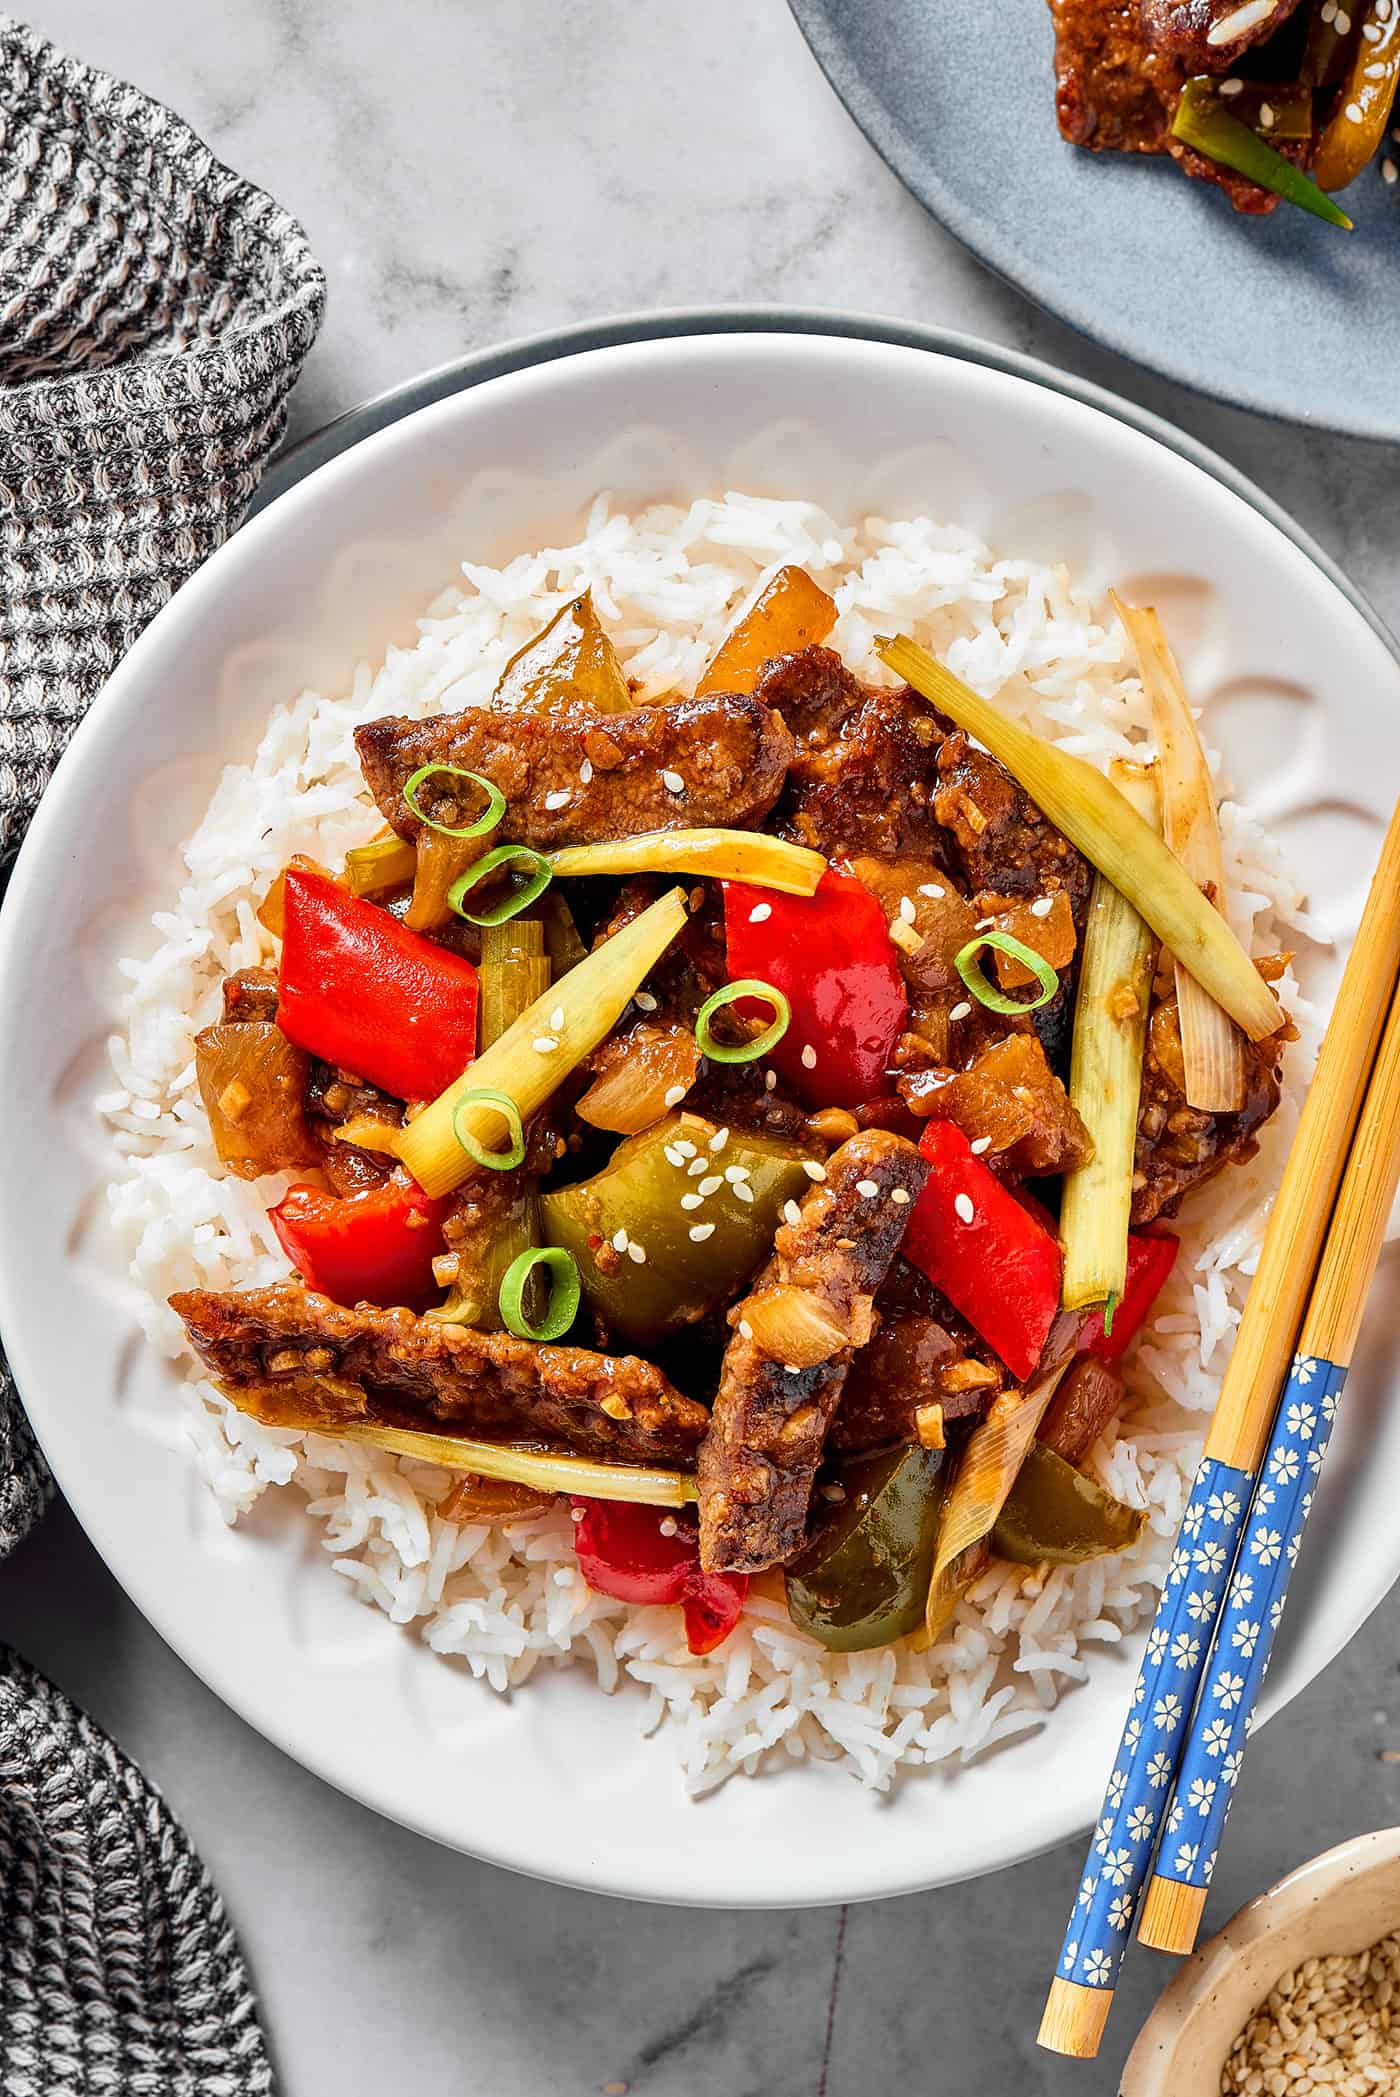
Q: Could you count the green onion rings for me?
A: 6